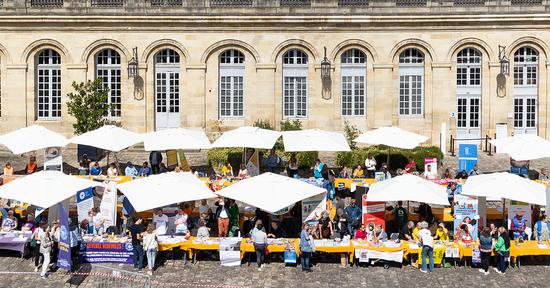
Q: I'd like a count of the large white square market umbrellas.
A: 12